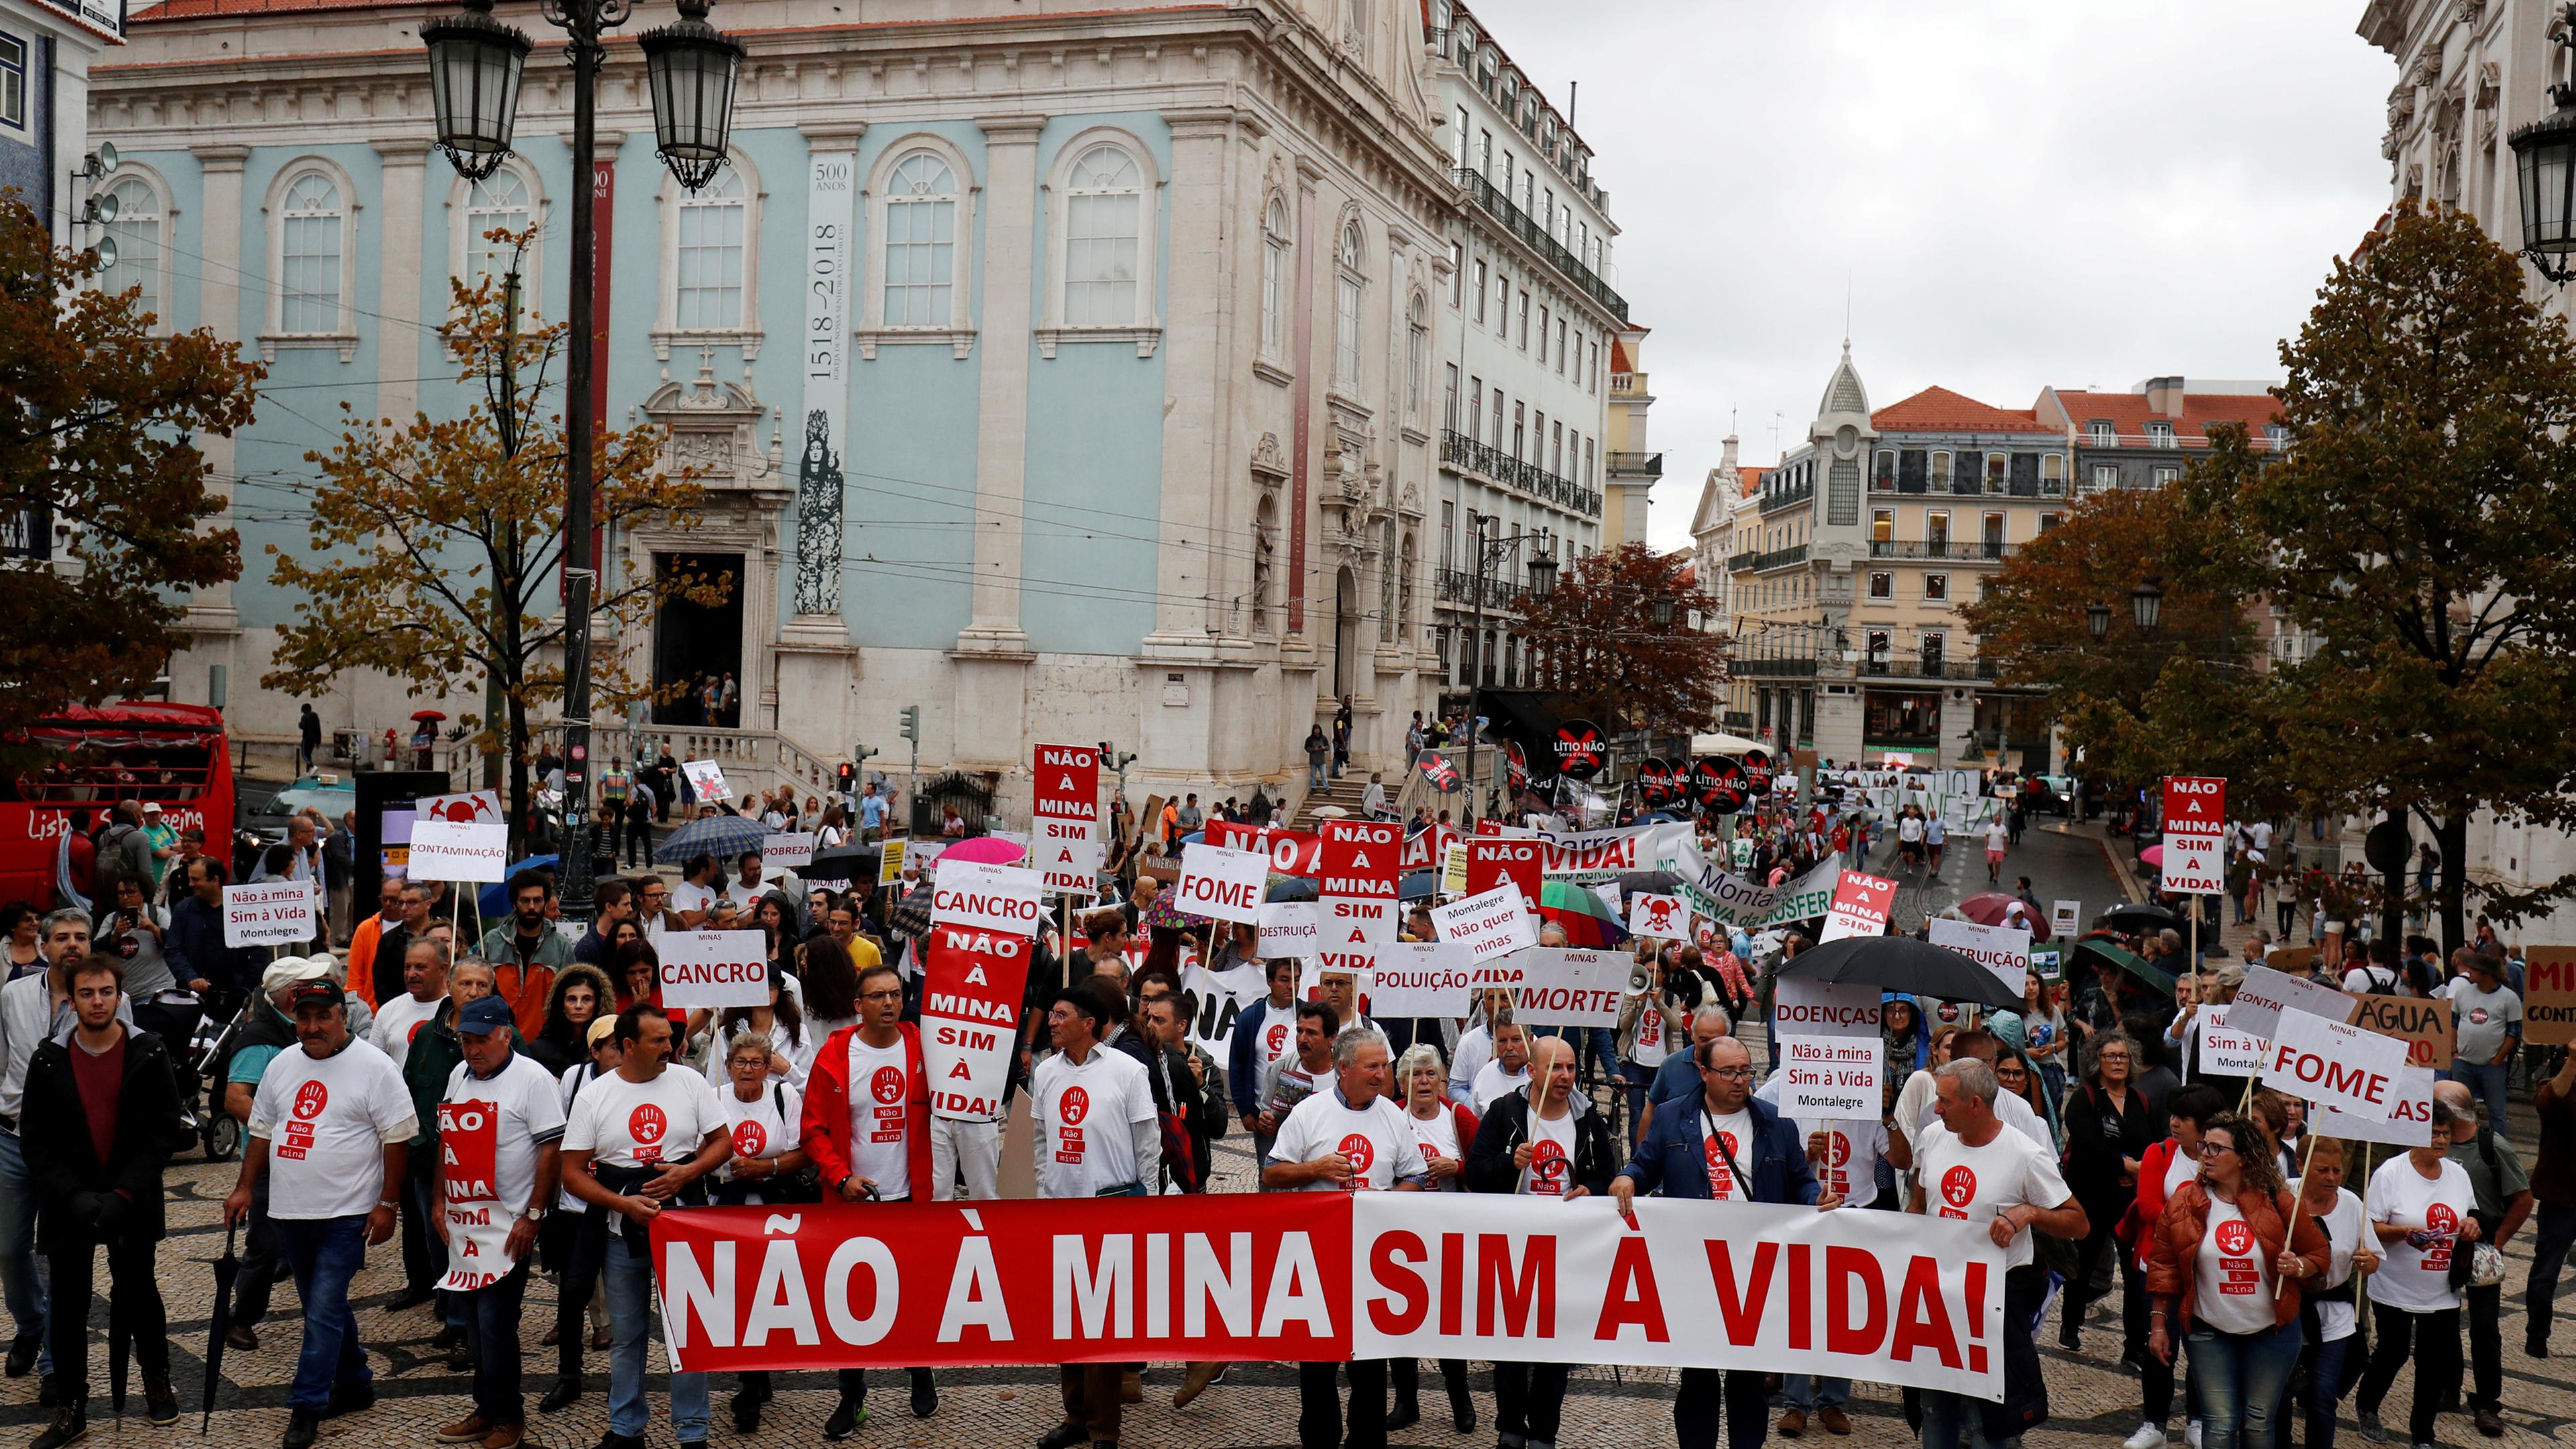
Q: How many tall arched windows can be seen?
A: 9